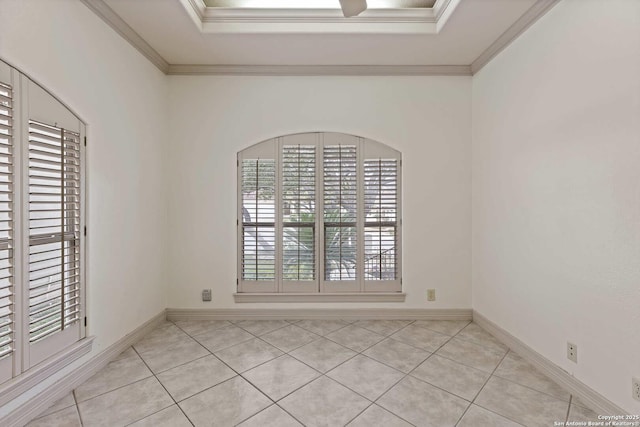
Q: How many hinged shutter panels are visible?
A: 6